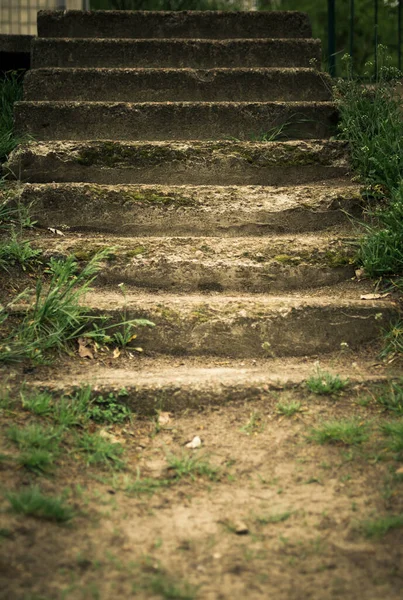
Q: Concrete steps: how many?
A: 9